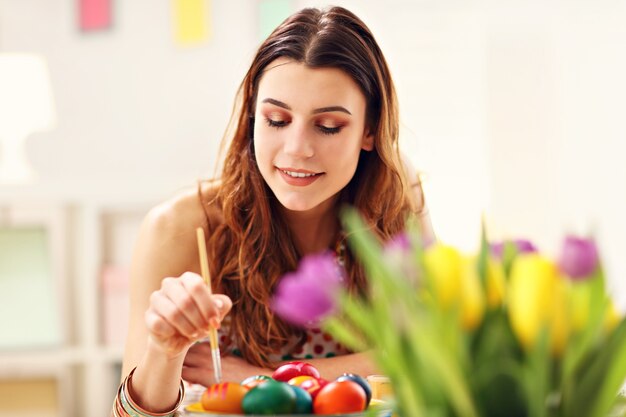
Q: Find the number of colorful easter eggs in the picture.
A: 8